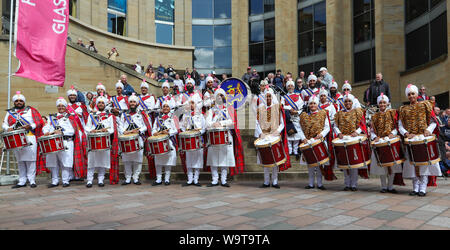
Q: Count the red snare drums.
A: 7